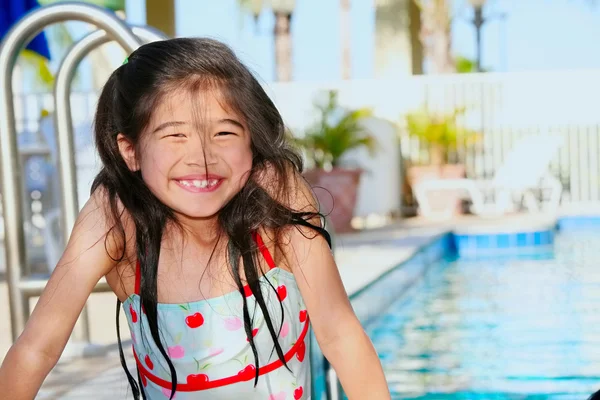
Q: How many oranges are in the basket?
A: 0